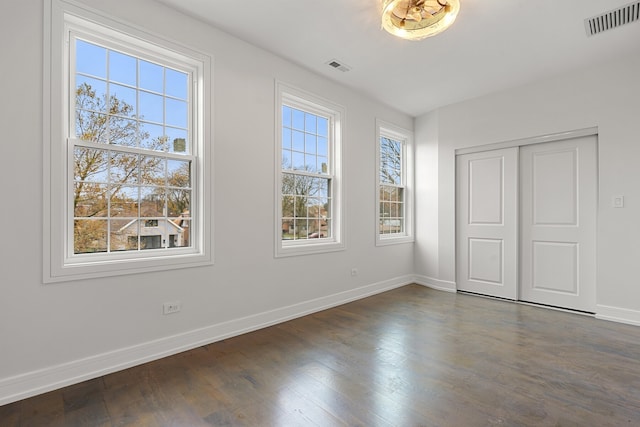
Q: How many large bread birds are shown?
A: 0